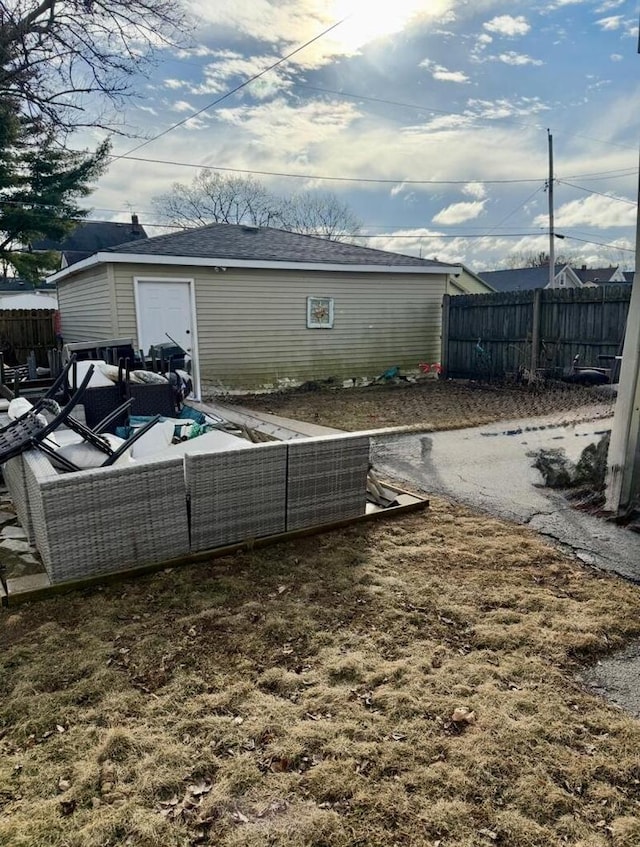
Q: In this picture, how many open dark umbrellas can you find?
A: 0